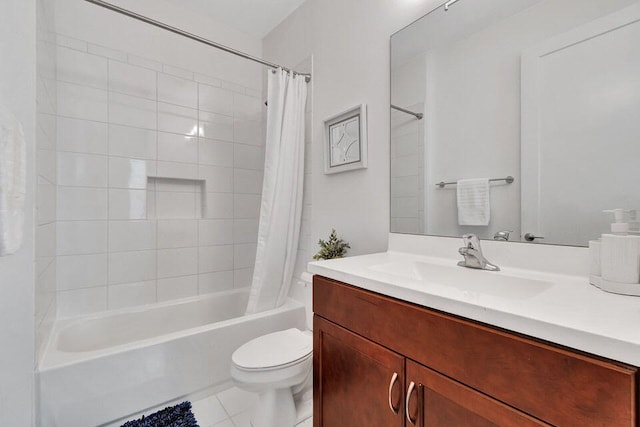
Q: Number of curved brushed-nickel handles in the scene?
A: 2